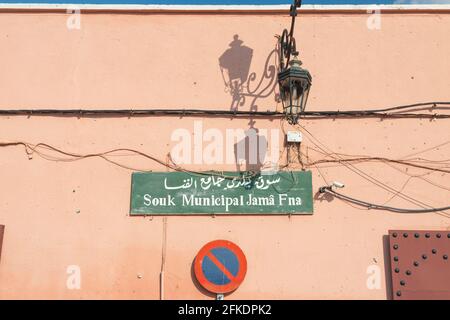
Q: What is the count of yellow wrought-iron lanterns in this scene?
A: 0